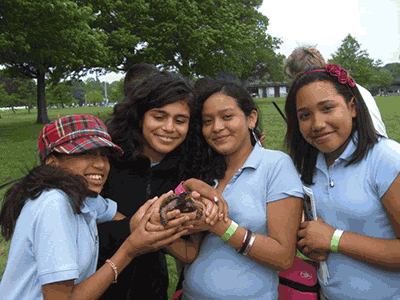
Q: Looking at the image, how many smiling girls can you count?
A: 4